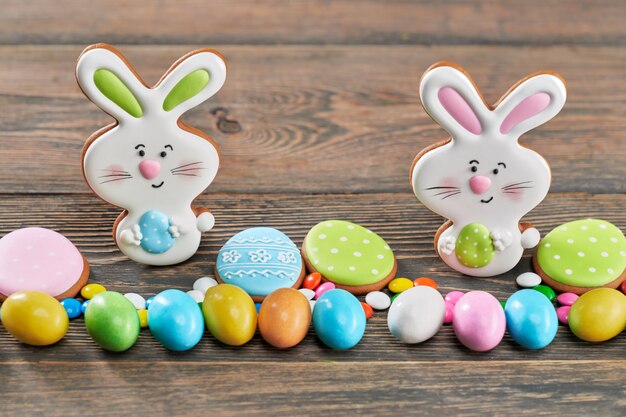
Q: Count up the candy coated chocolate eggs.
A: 10